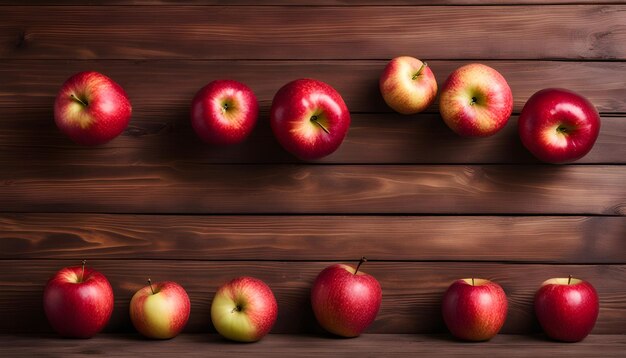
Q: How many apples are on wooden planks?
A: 12